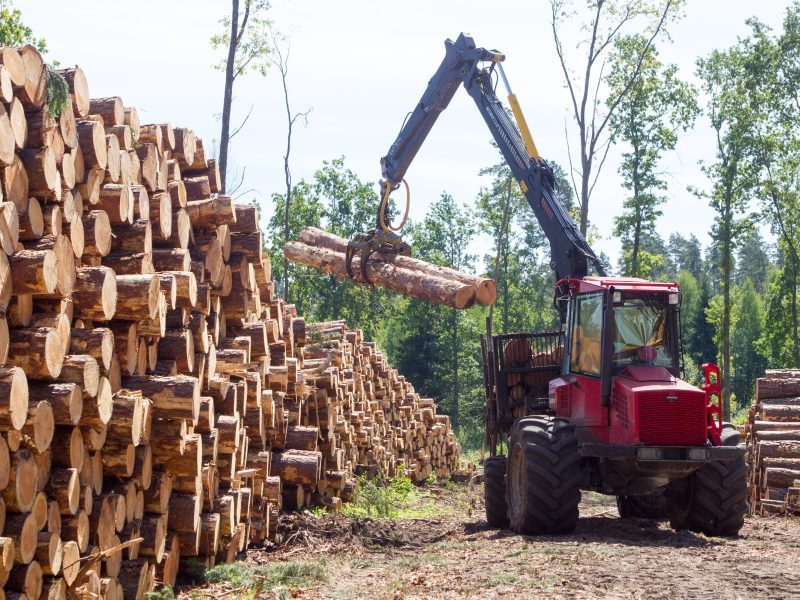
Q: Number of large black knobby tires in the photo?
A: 4